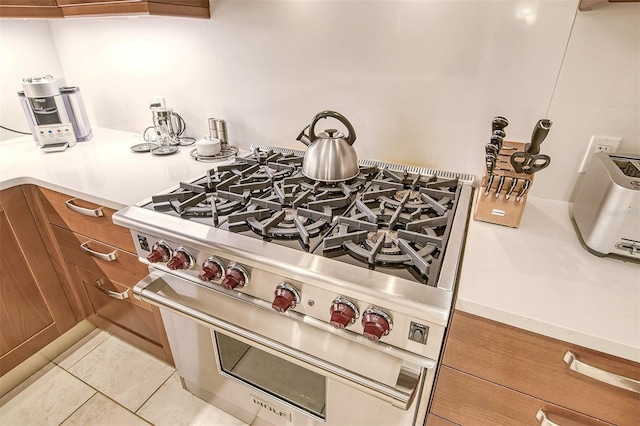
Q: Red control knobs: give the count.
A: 7